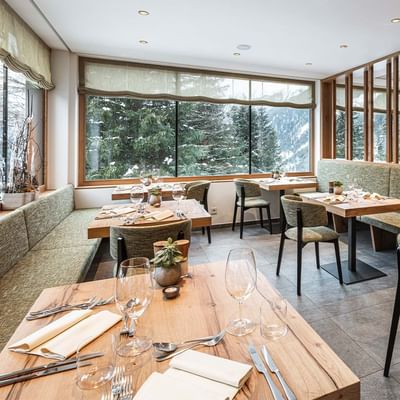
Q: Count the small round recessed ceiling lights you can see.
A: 6